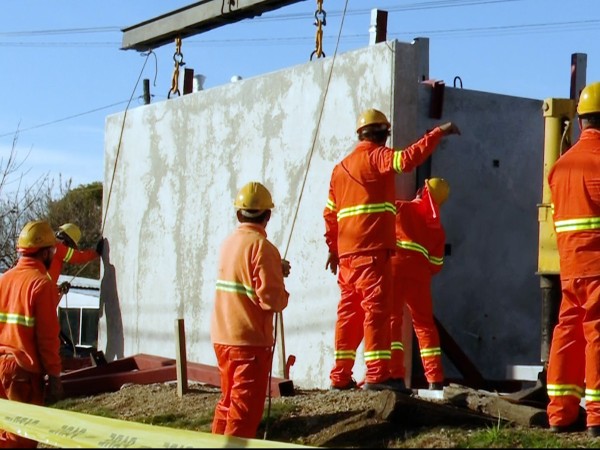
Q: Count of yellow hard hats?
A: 6